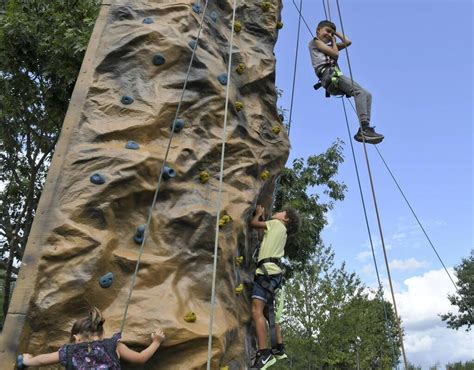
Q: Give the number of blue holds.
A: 14